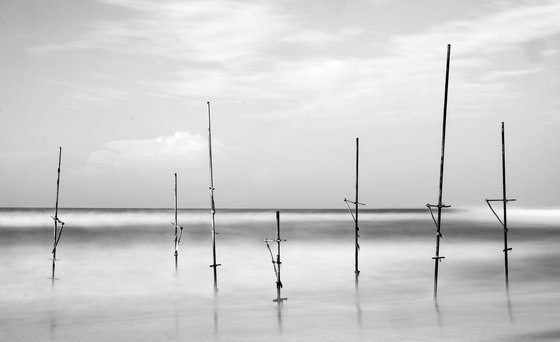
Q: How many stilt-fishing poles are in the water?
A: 7